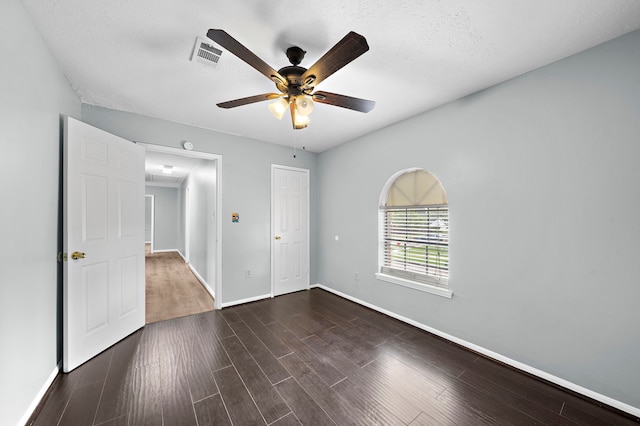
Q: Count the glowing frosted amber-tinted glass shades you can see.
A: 3